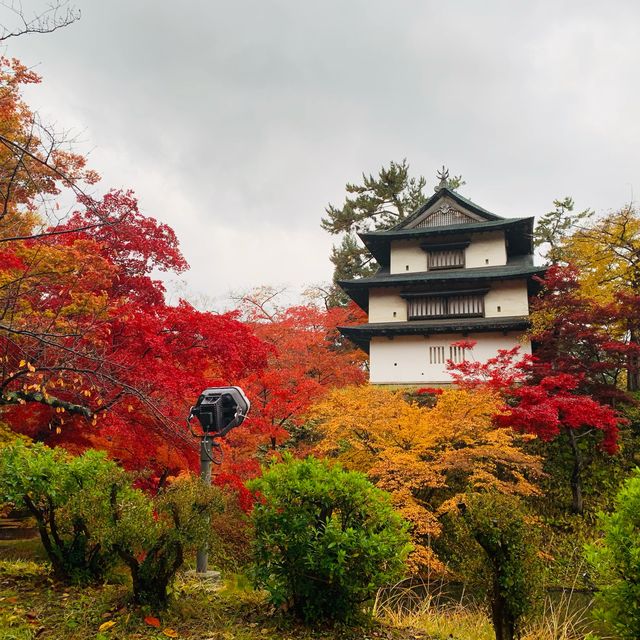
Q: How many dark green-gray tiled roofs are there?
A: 3